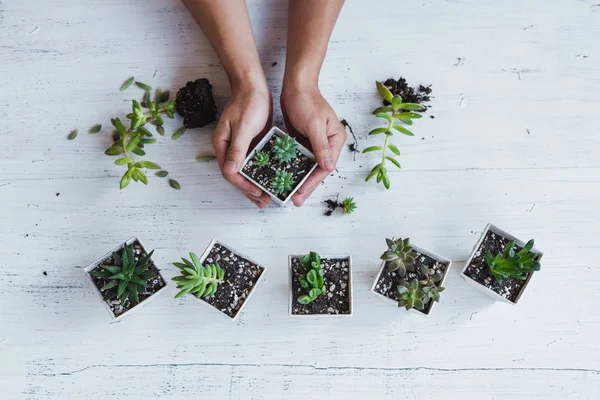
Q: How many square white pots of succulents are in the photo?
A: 6